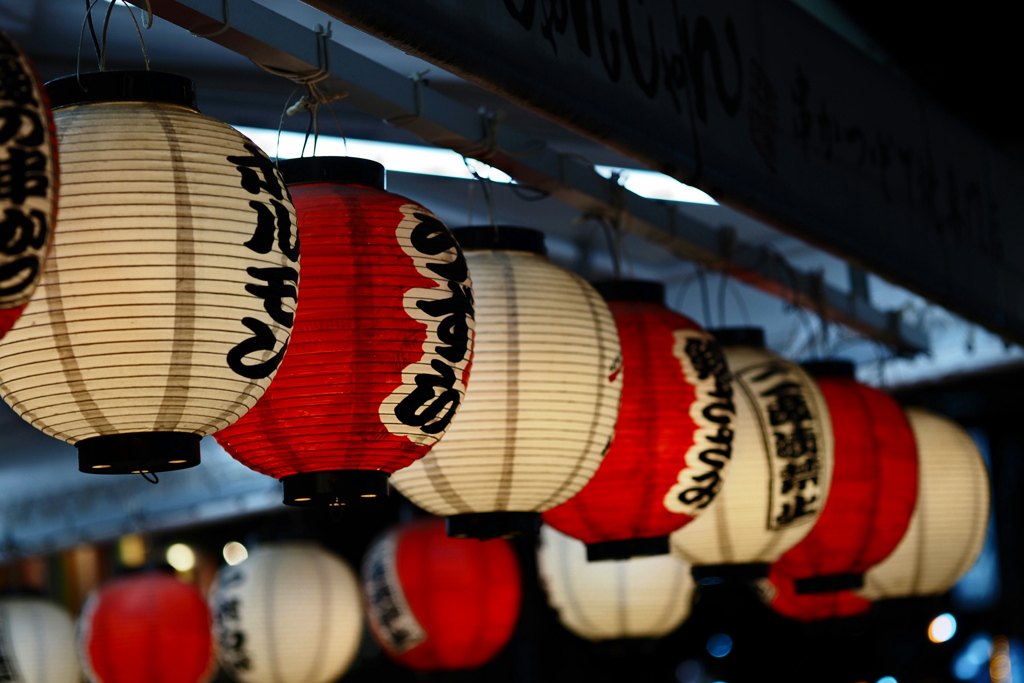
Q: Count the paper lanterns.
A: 14